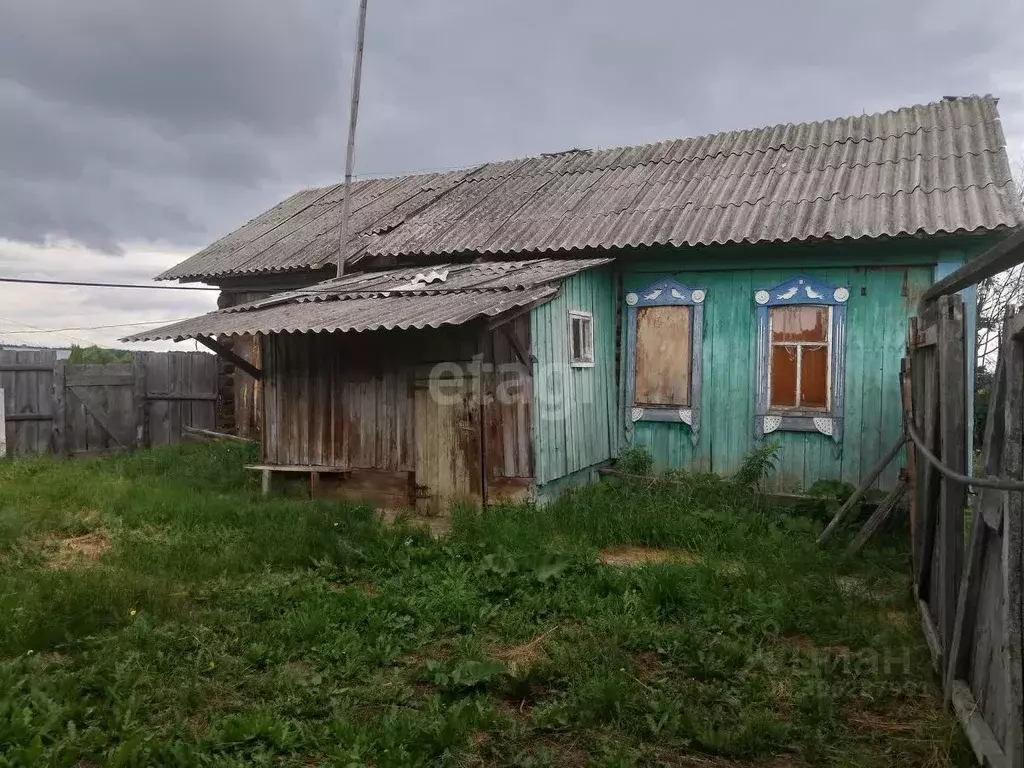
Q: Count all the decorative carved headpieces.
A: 2